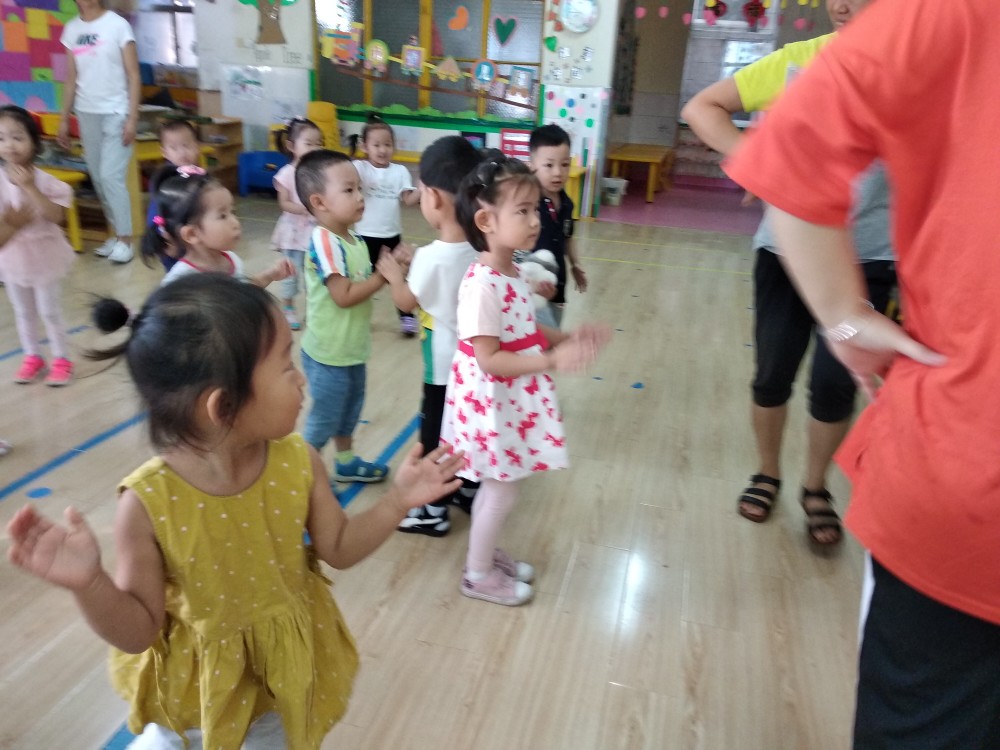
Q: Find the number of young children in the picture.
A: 10